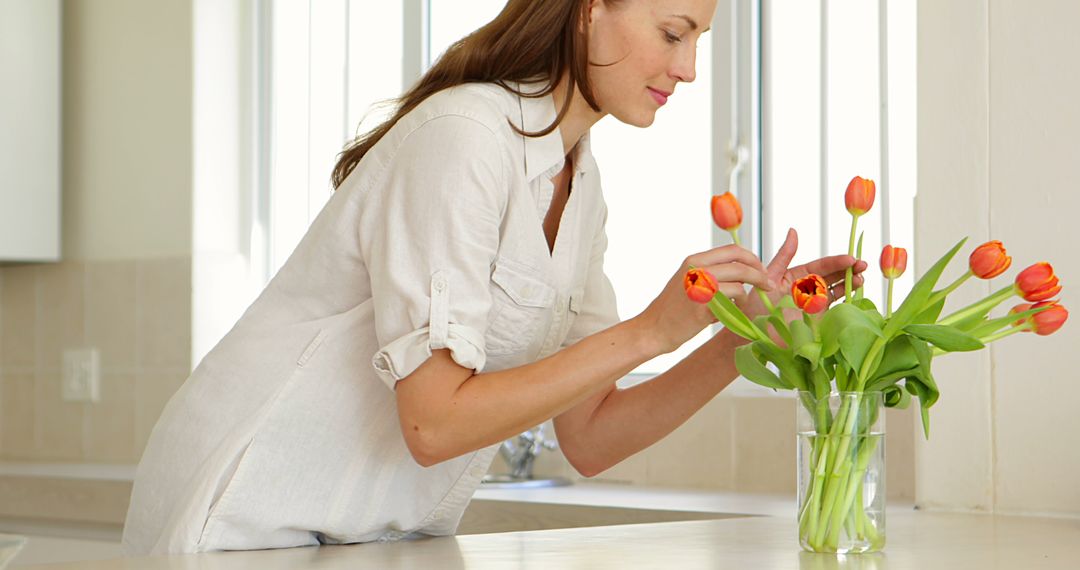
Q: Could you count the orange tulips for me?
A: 9